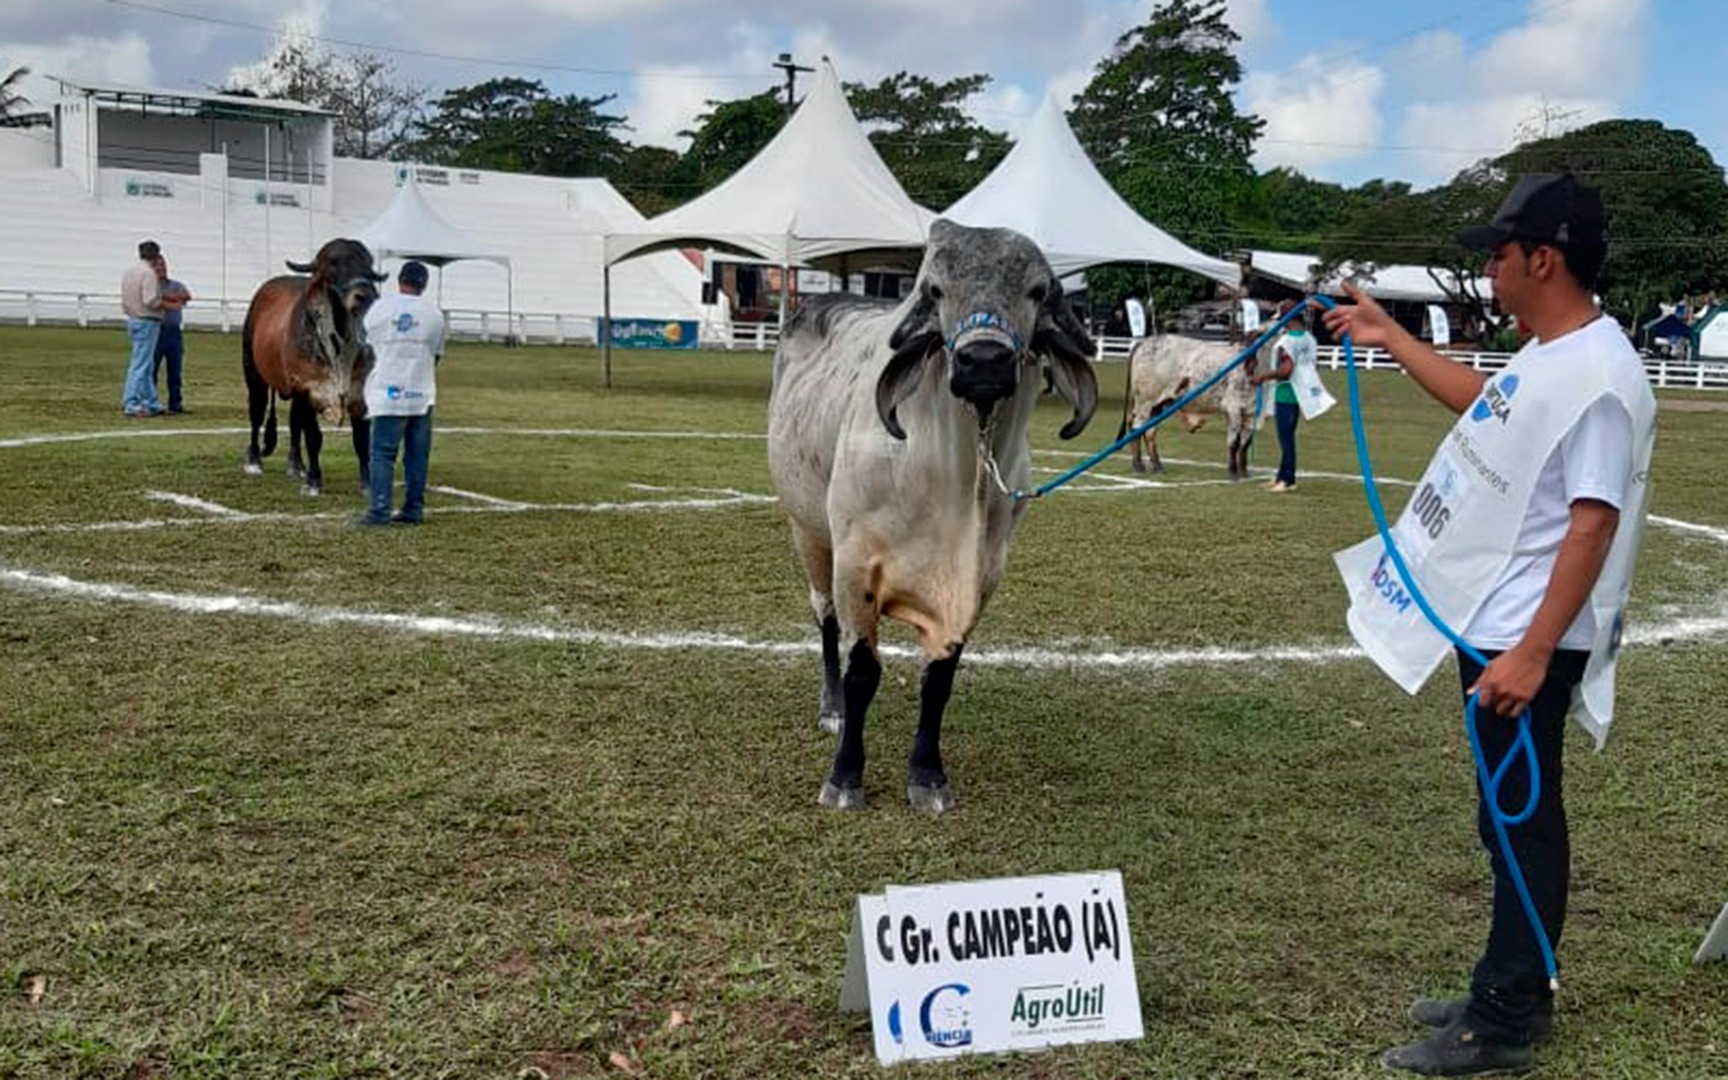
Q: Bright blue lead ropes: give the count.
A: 2